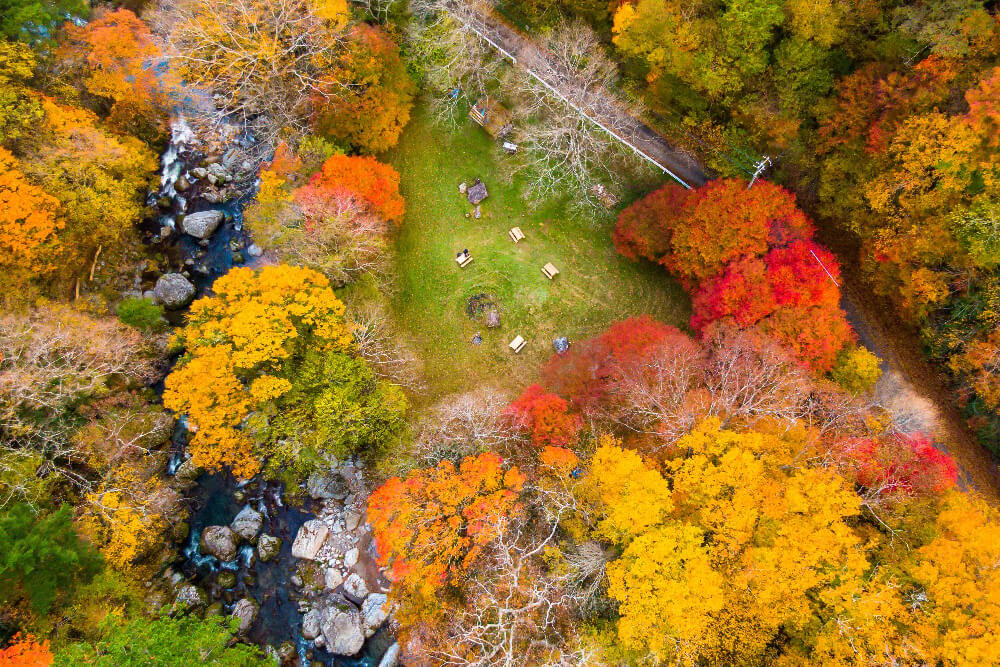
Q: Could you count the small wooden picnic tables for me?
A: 4